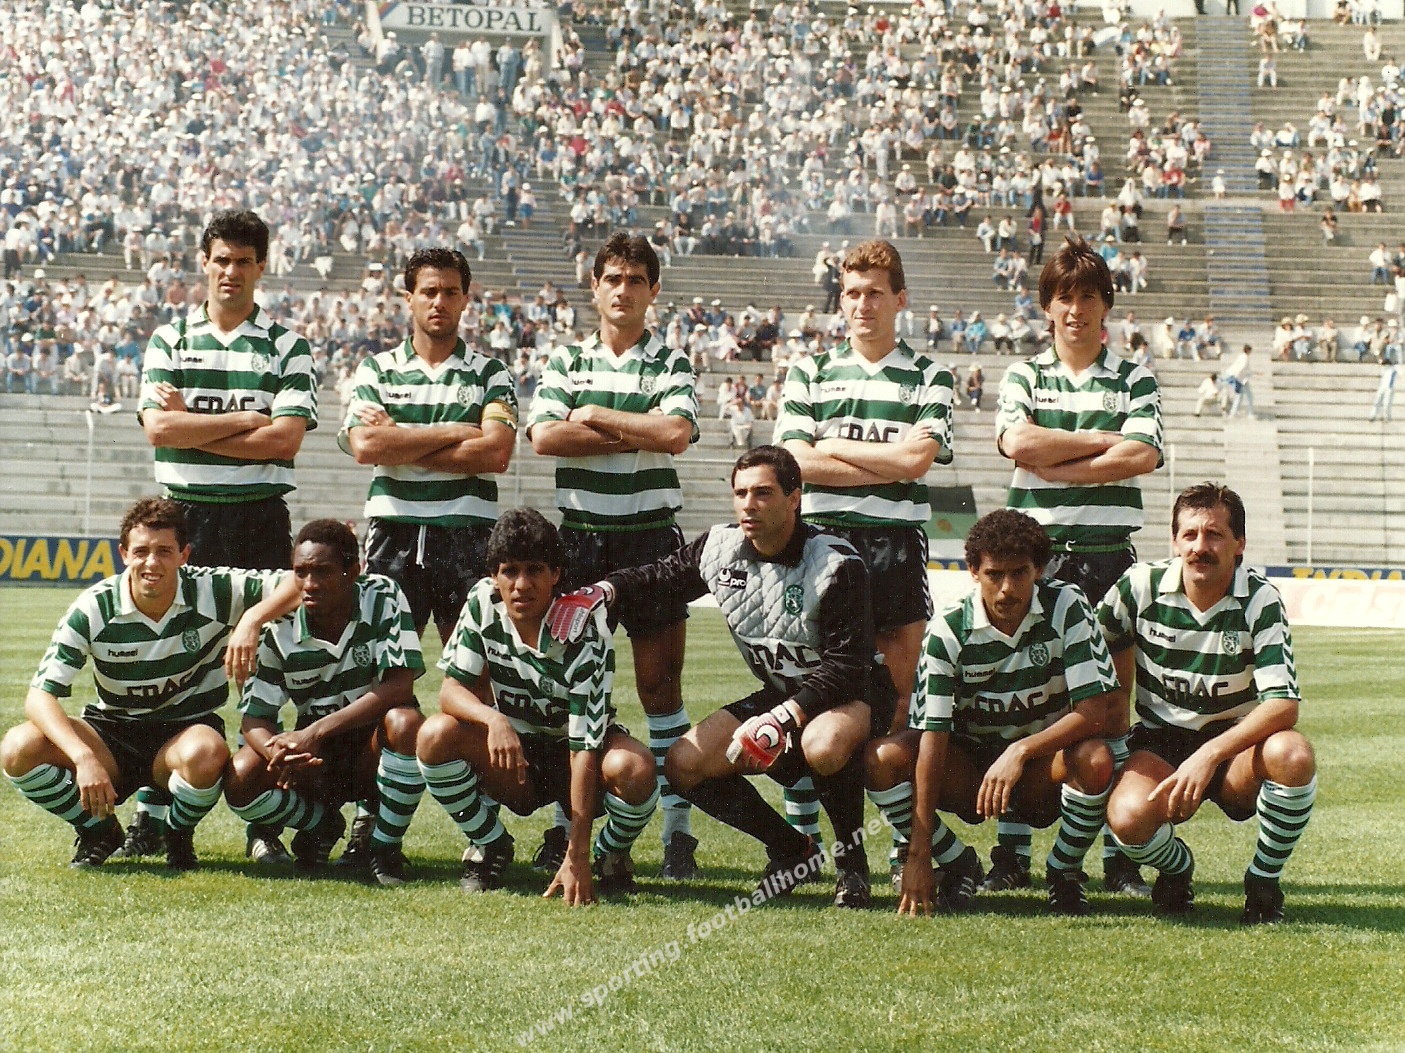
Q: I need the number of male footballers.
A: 11